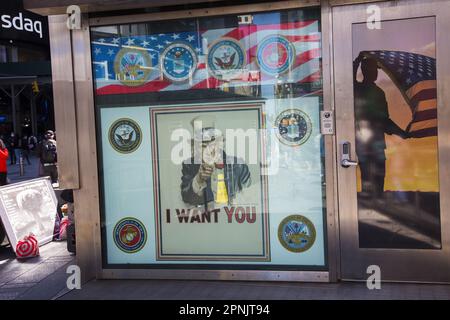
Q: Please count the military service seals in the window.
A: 8